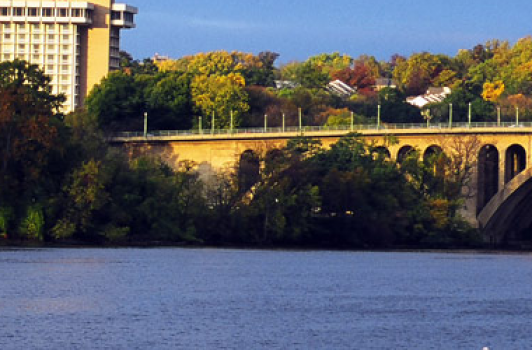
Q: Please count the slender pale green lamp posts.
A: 14